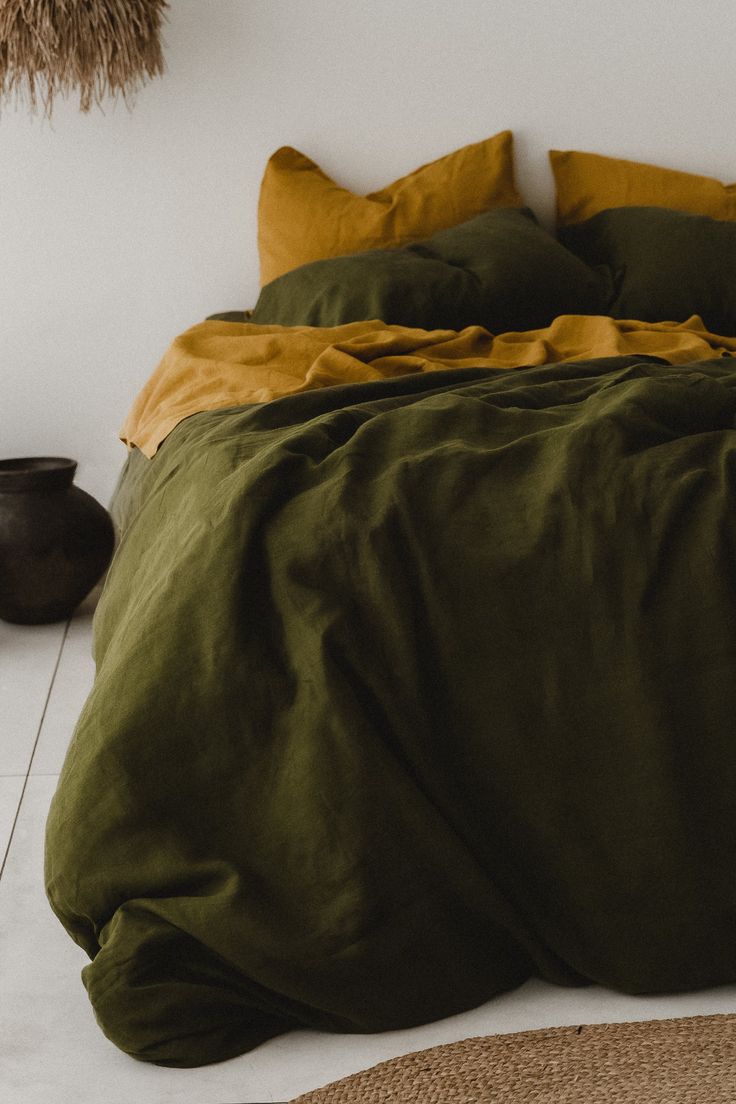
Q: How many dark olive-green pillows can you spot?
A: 2